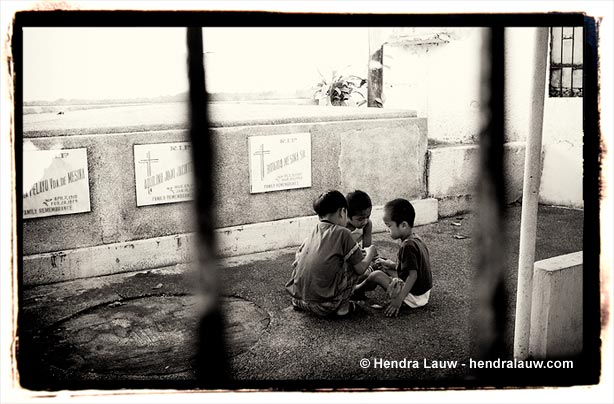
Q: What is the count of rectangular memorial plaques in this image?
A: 3